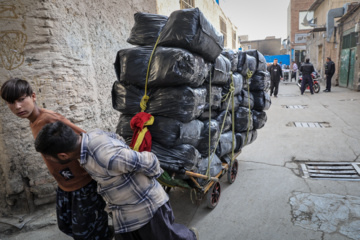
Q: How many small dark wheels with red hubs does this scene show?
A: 2